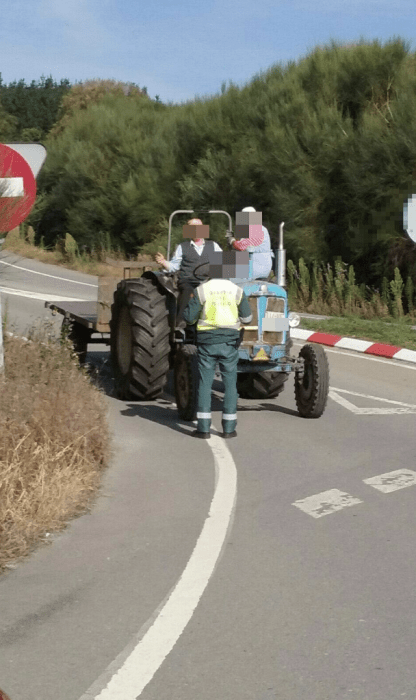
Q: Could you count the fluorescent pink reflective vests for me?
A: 0